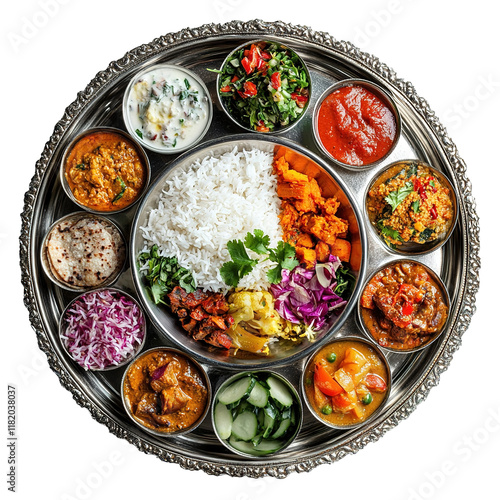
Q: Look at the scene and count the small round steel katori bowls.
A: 11